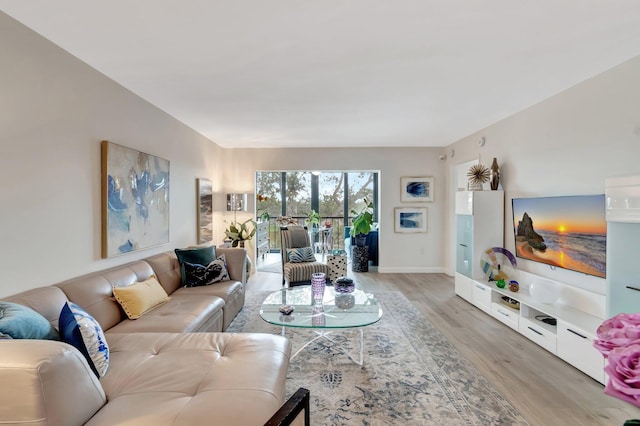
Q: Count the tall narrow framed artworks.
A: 1